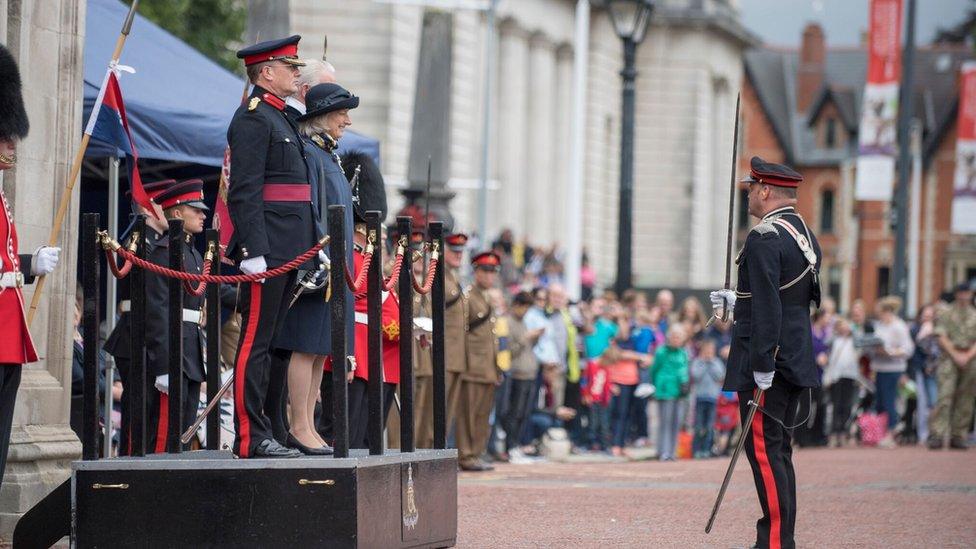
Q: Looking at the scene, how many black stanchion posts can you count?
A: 8